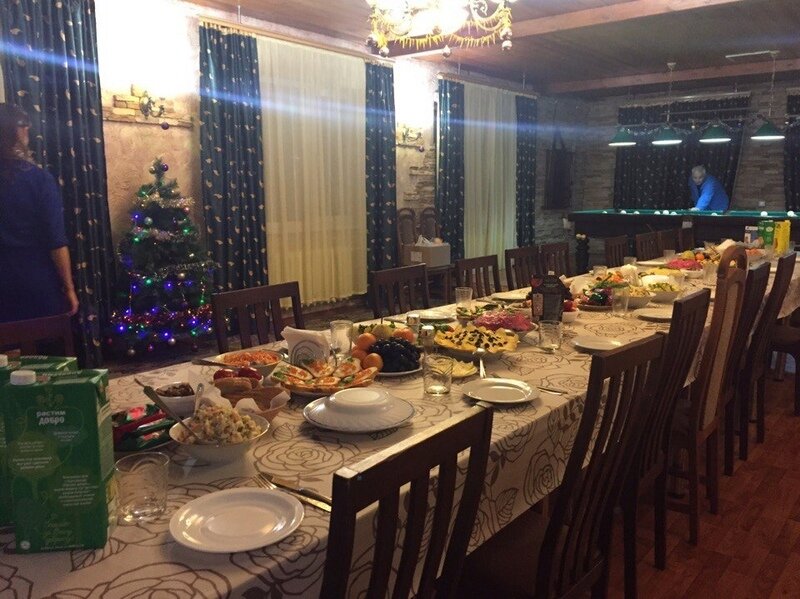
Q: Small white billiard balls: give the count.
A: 9